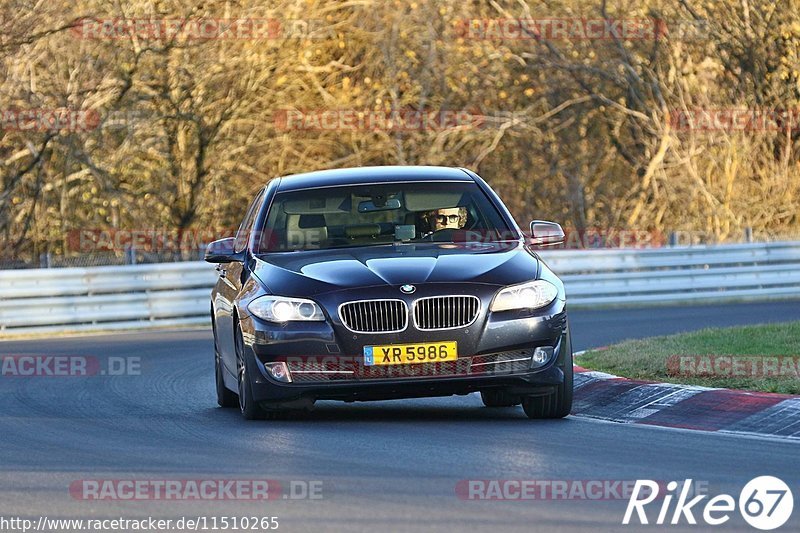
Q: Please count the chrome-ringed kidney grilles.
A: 2